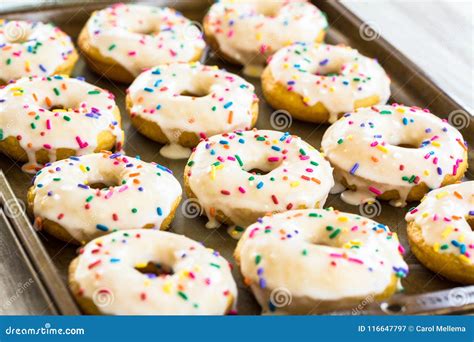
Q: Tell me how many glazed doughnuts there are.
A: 12